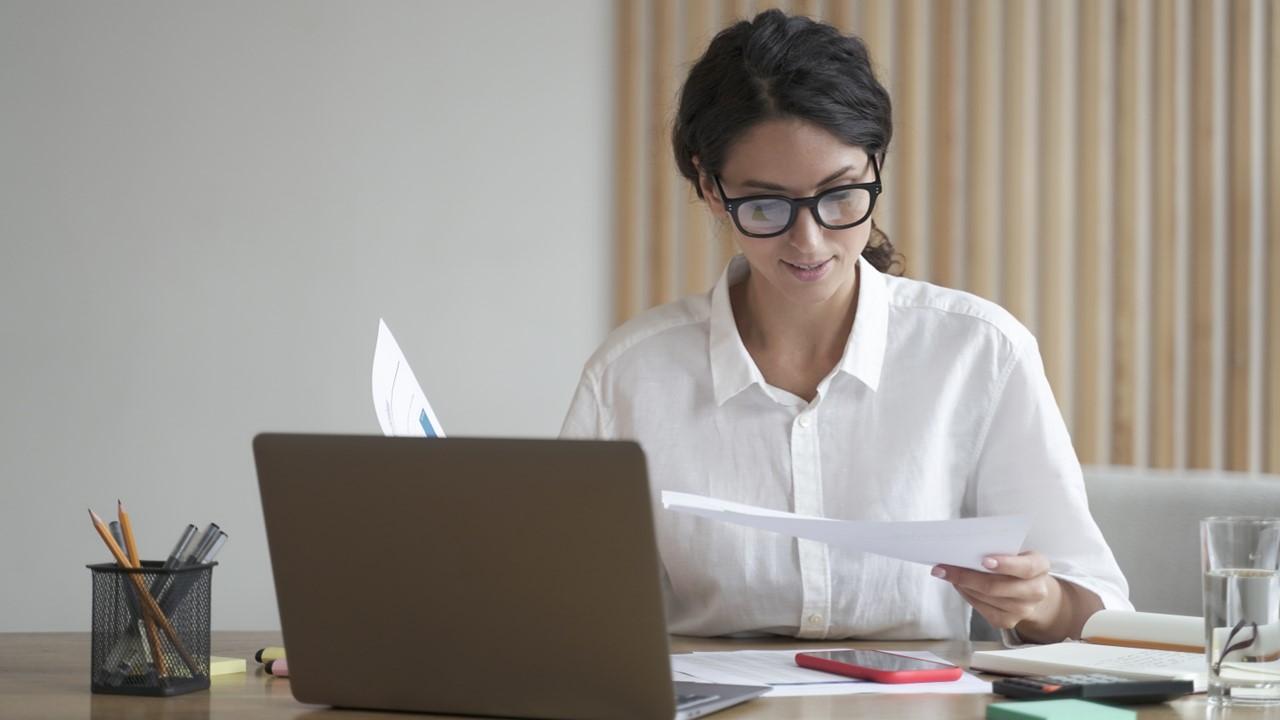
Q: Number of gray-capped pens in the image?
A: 4